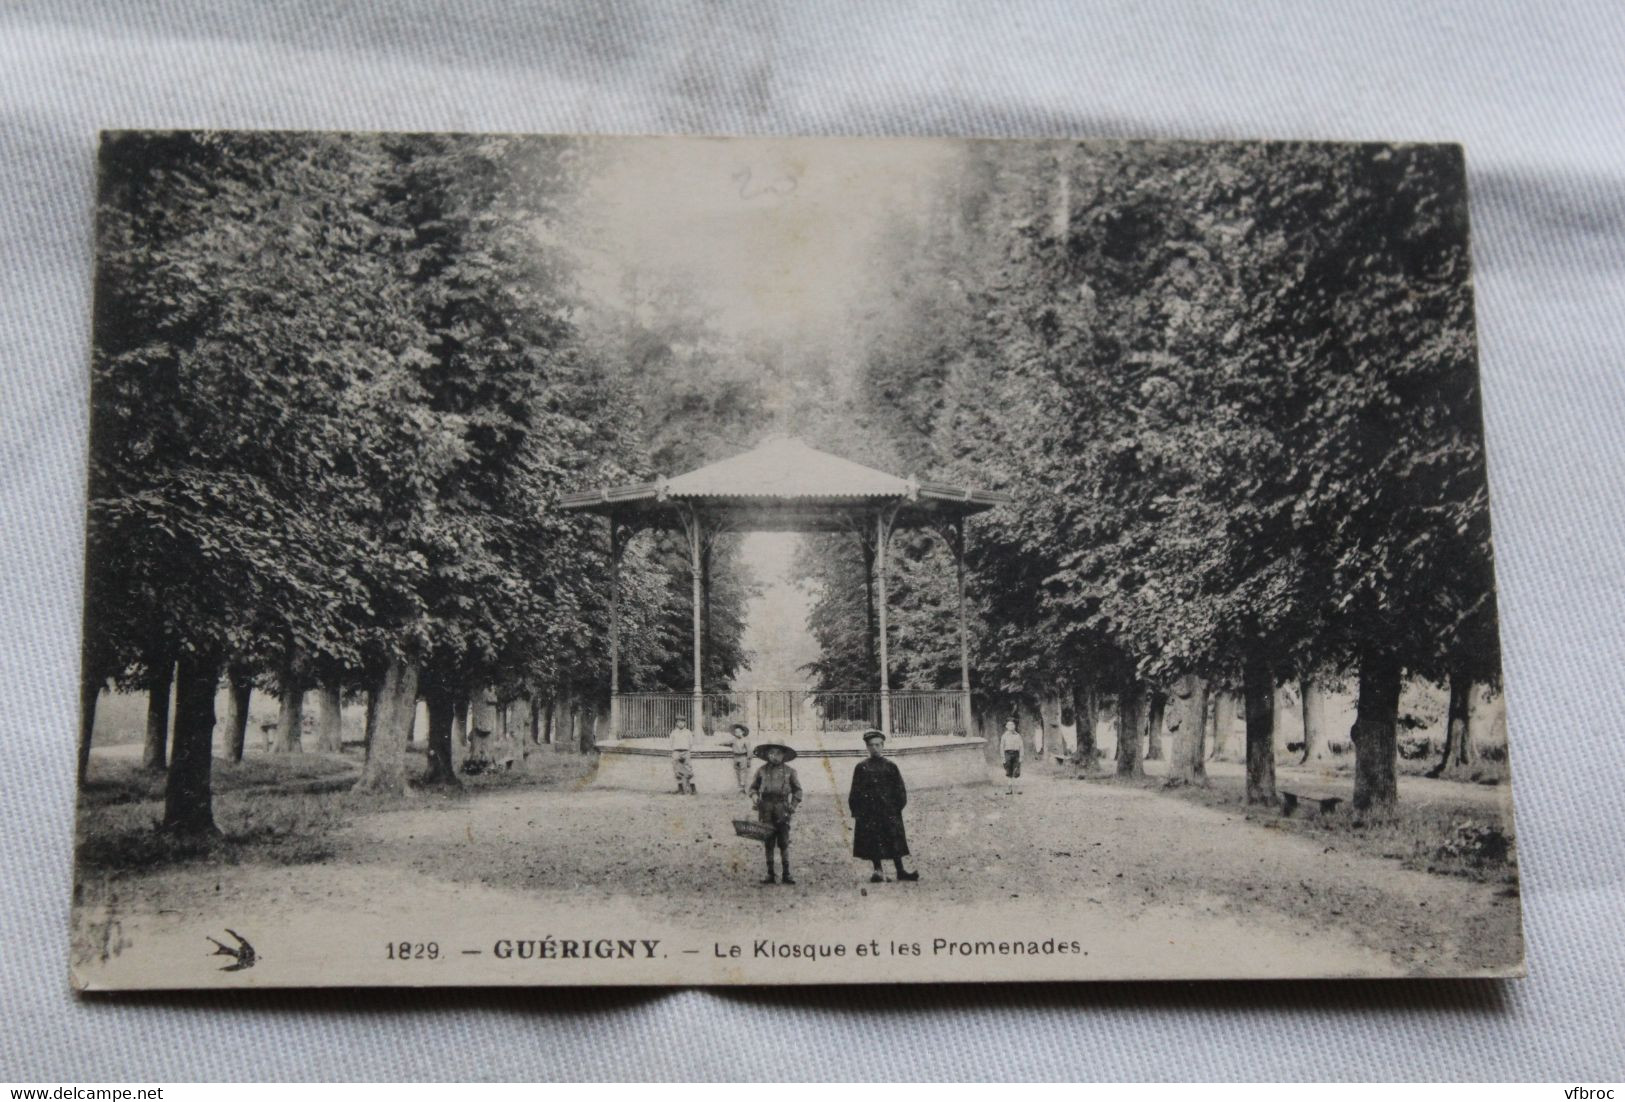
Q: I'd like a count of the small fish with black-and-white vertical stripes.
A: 0